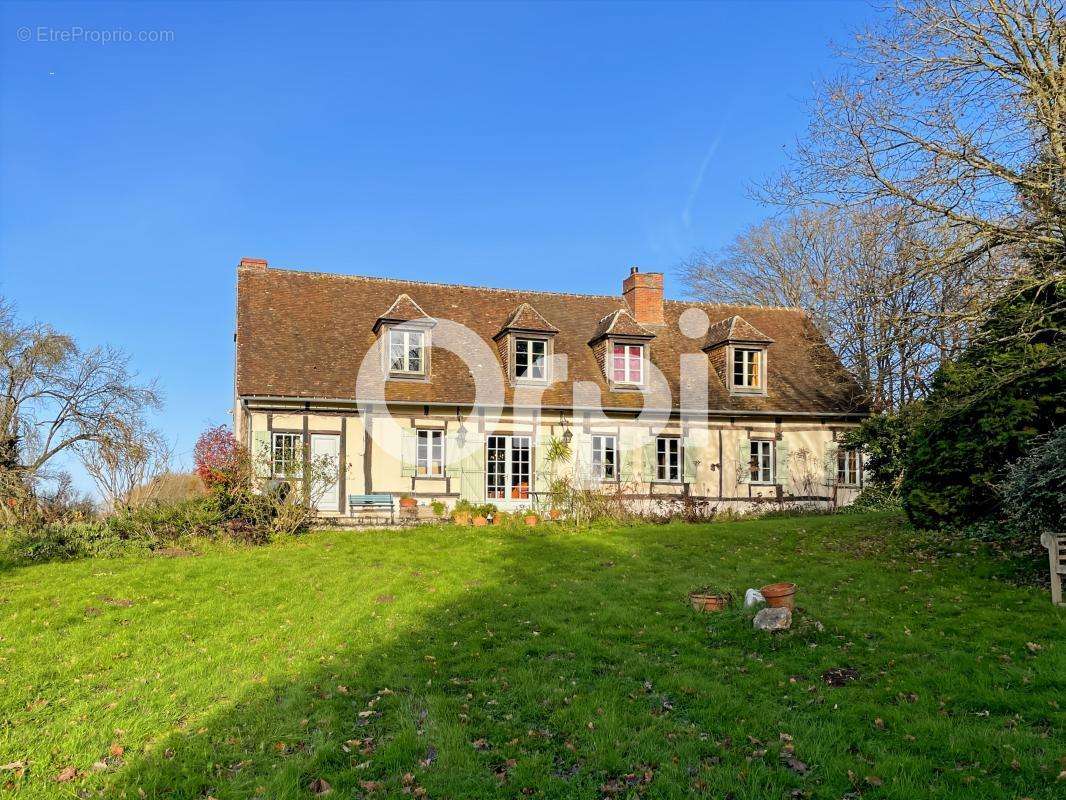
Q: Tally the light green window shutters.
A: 12